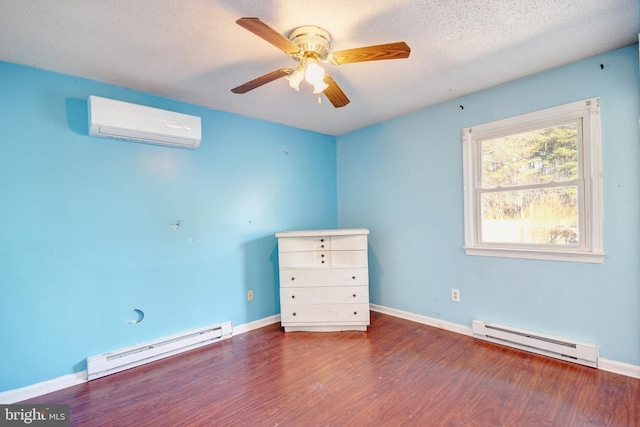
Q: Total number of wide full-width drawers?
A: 3